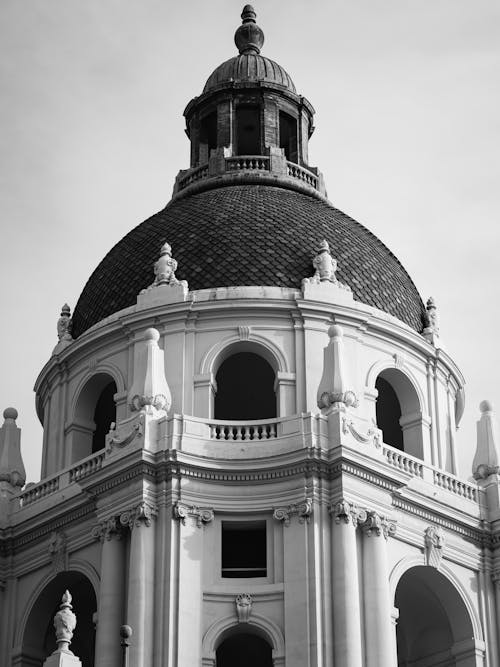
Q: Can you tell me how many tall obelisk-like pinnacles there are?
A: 4